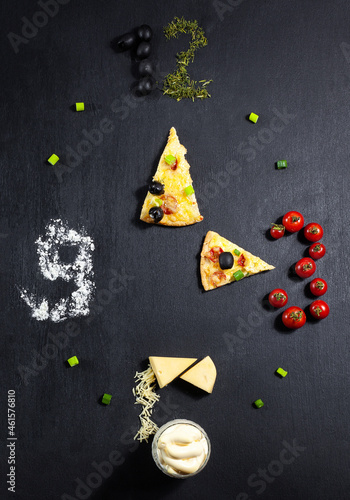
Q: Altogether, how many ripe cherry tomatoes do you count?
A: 9